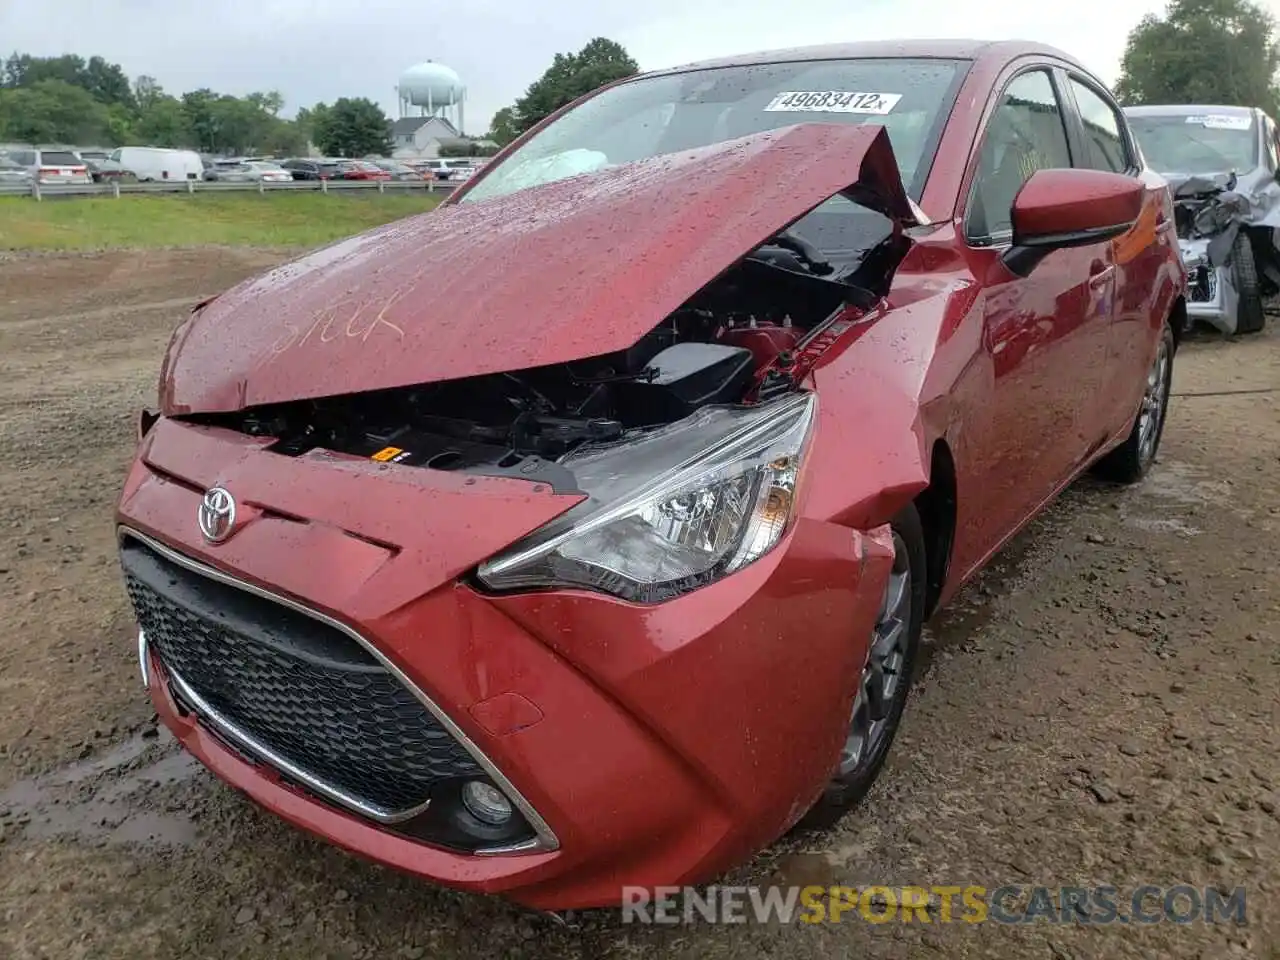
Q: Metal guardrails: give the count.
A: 1